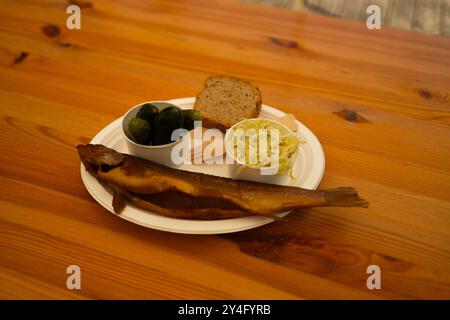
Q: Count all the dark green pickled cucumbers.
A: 4